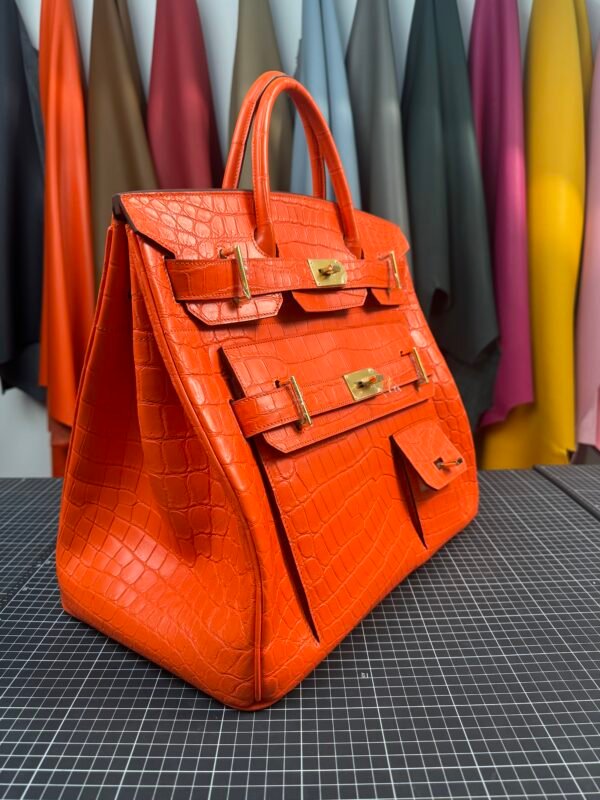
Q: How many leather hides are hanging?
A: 11